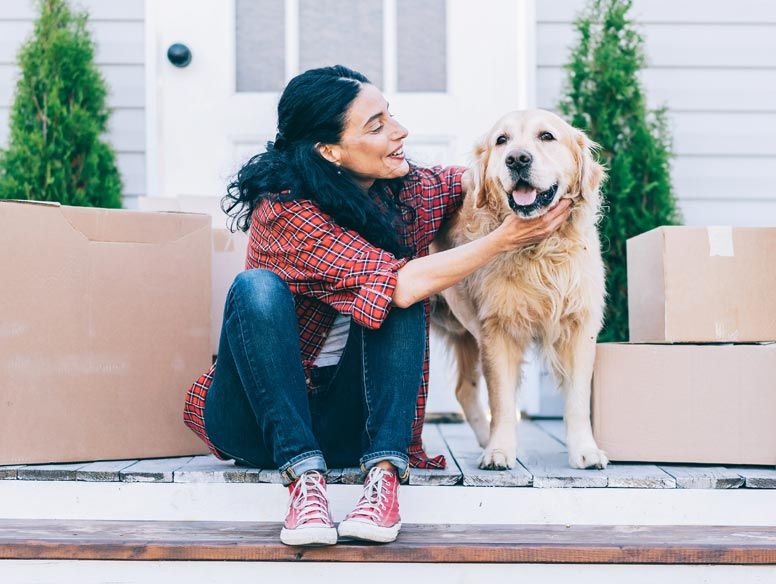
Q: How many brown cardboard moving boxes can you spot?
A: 4